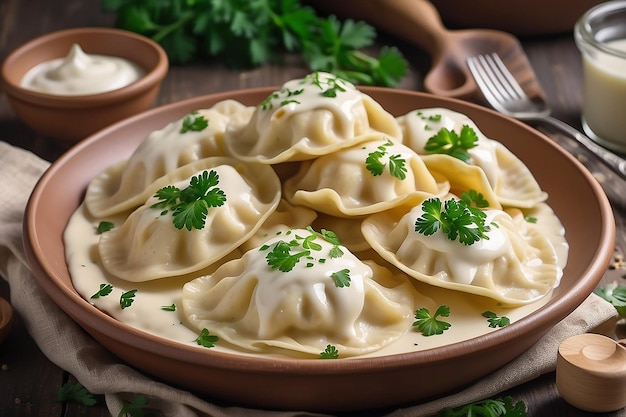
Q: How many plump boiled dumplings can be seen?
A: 7